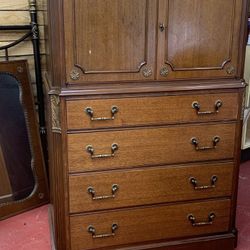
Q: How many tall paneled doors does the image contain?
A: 2